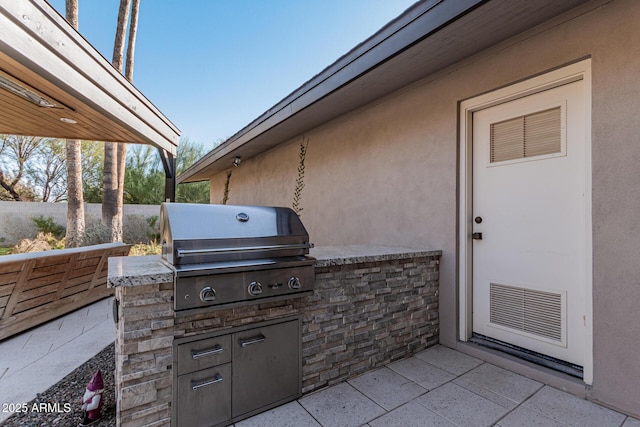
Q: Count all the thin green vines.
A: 2